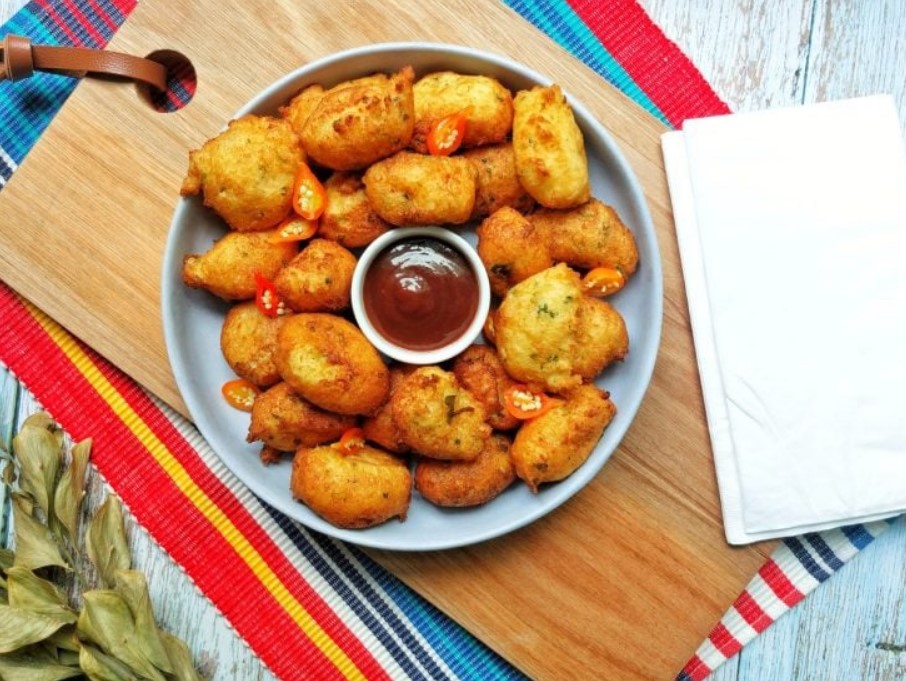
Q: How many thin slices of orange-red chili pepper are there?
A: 8